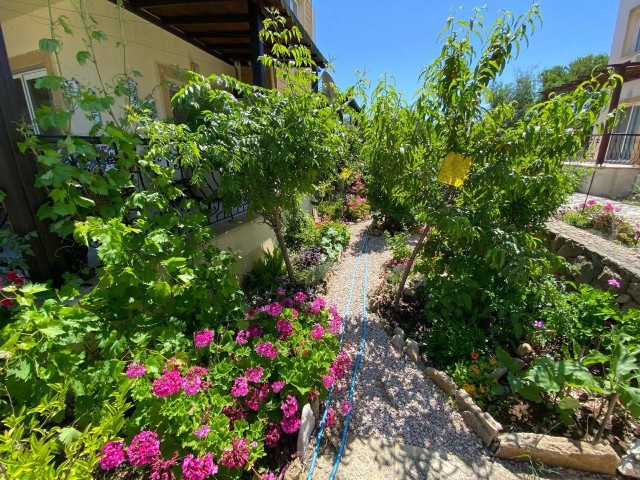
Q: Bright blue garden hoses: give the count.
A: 2